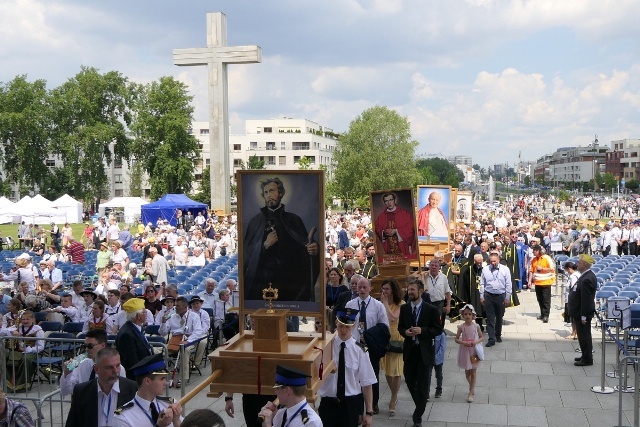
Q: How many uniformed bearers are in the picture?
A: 3